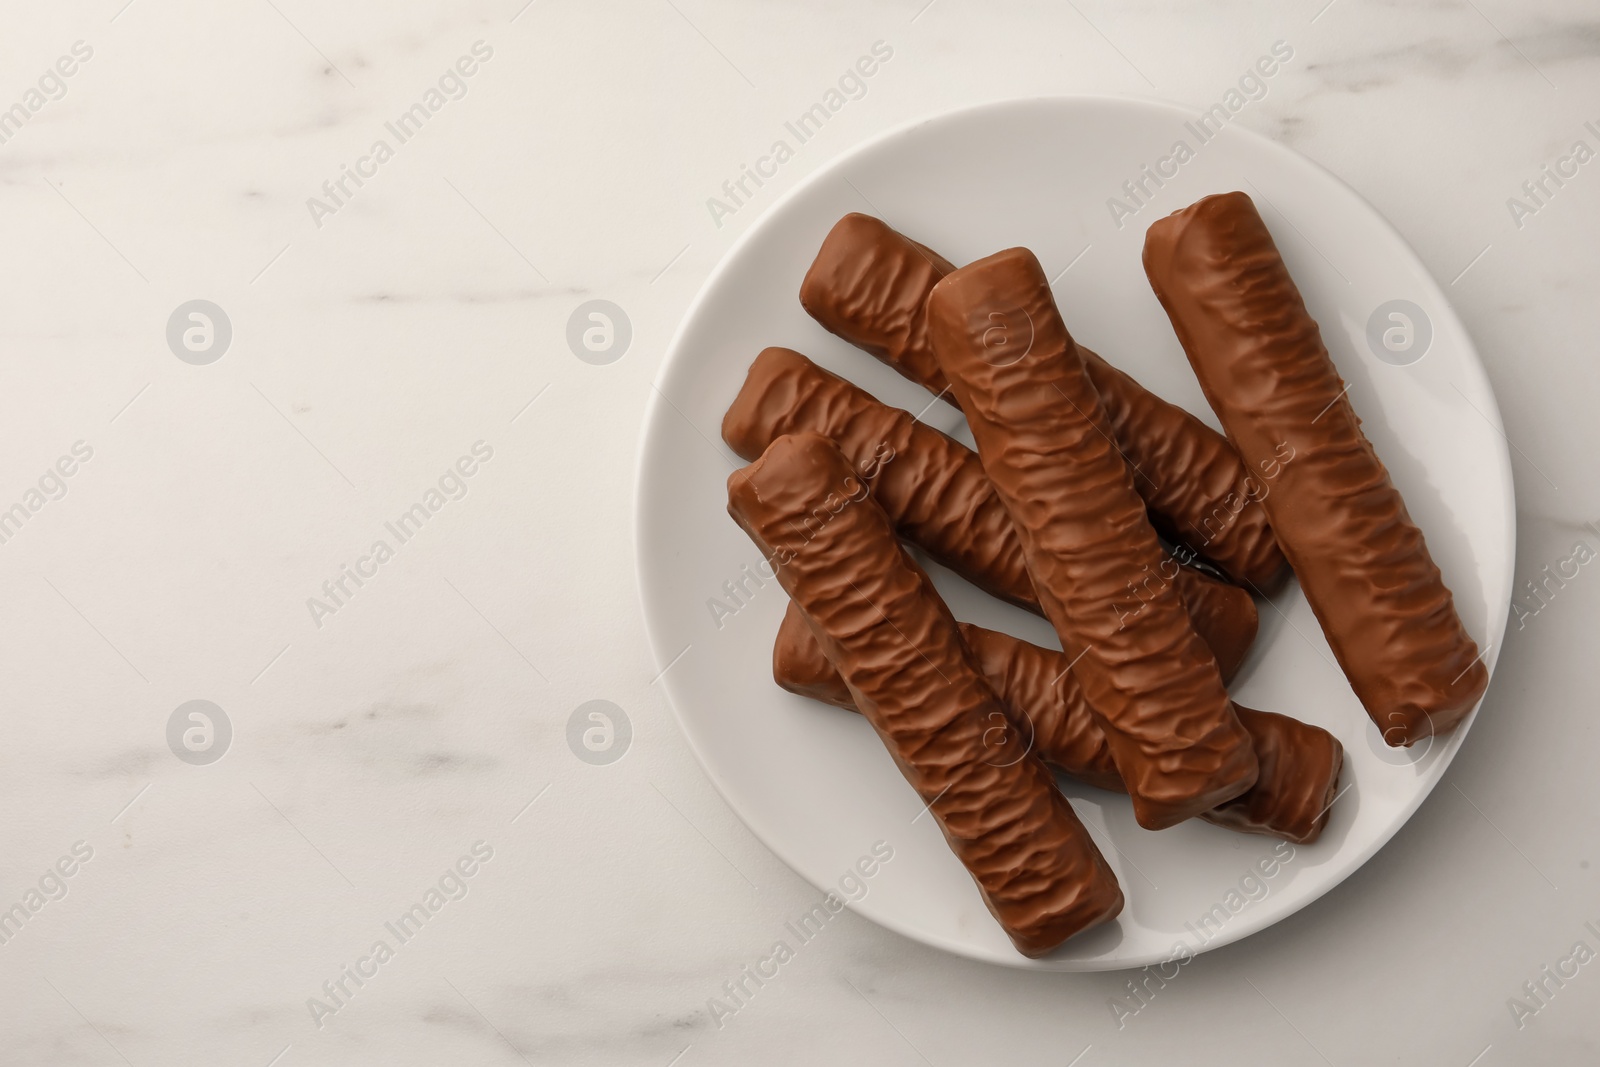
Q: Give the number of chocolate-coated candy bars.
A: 6